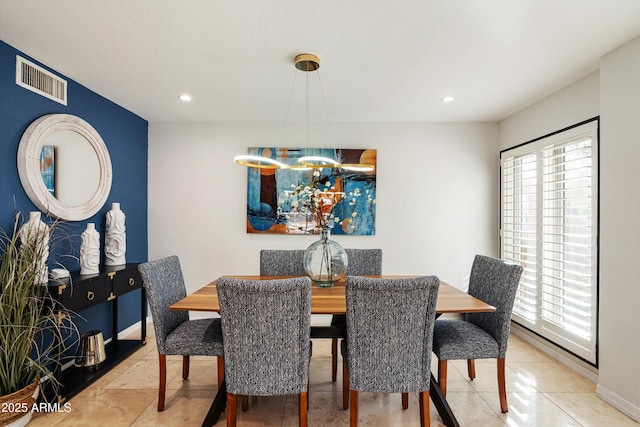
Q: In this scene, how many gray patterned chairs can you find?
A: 6